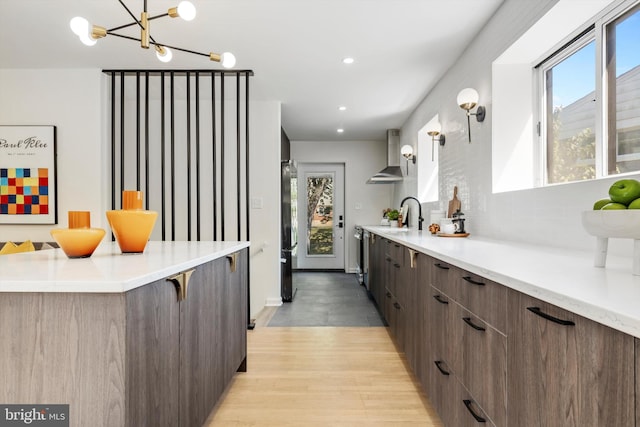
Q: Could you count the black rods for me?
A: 12